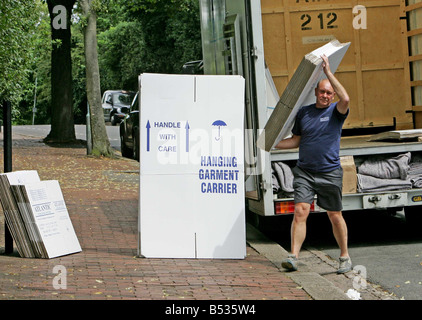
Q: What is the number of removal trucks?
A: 1